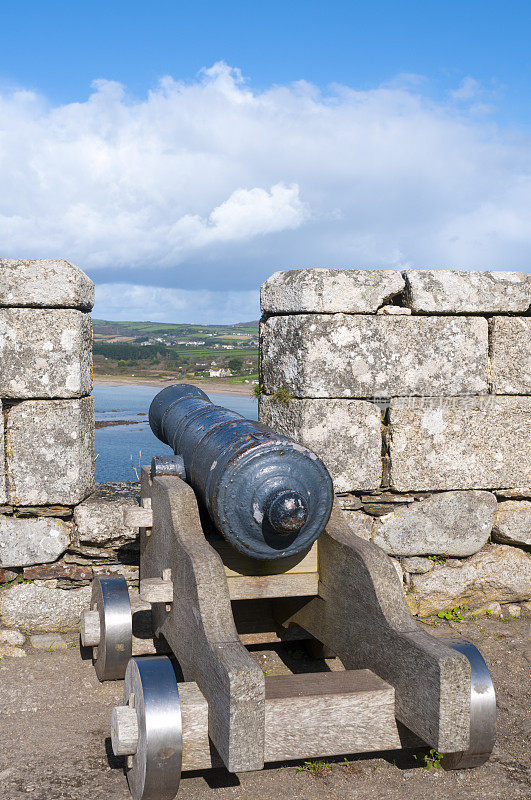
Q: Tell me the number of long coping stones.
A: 3